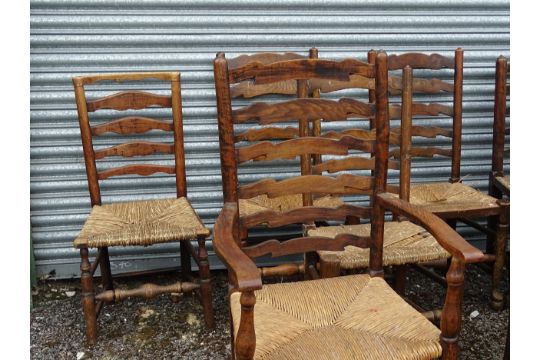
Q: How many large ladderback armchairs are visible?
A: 1